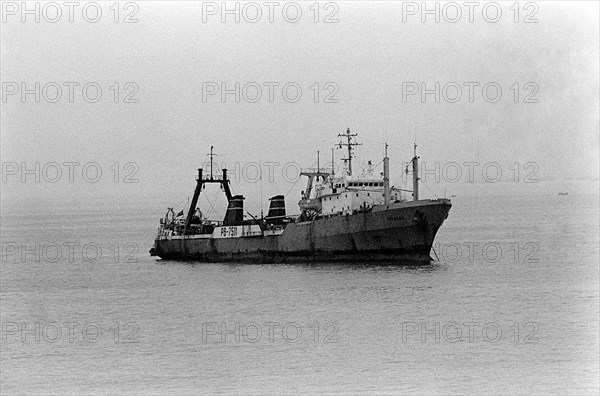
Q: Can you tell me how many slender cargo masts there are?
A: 2